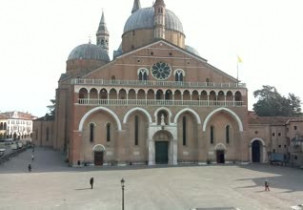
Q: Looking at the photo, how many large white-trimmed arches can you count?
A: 4